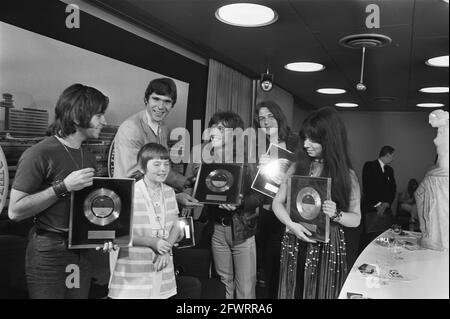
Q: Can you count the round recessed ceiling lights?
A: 7